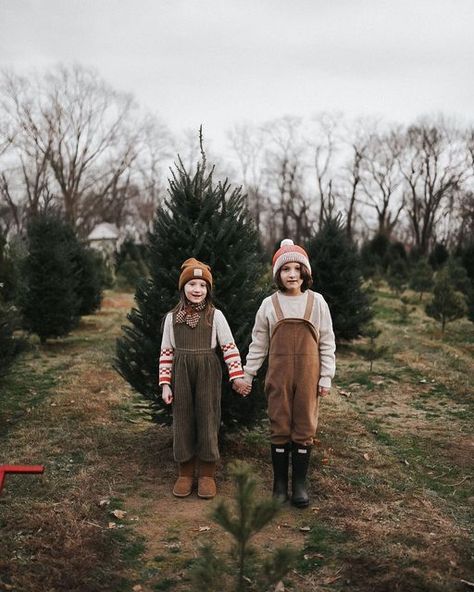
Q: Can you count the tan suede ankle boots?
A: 2